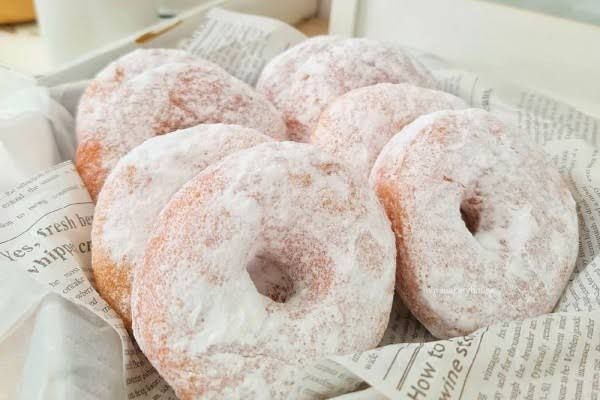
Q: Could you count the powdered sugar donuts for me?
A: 6